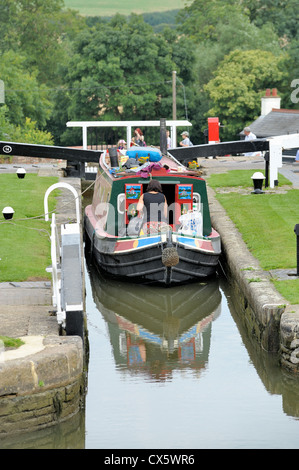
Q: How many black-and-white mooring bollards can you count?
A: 3